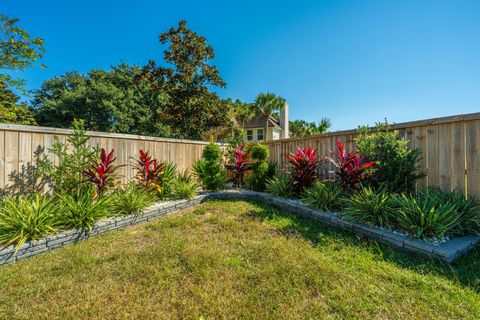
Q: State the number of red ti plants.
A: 5